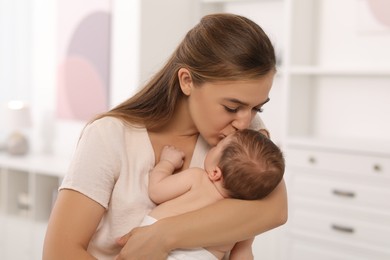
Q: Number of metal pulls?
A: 4